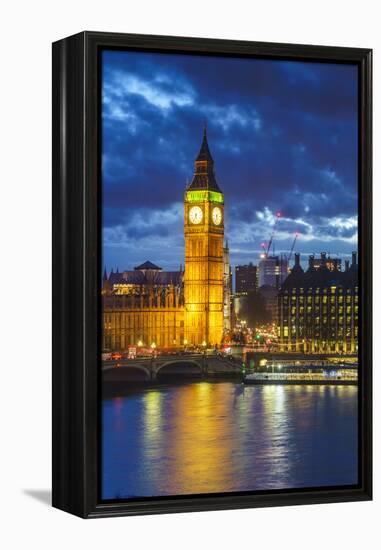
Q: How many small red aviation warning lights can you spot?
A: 3